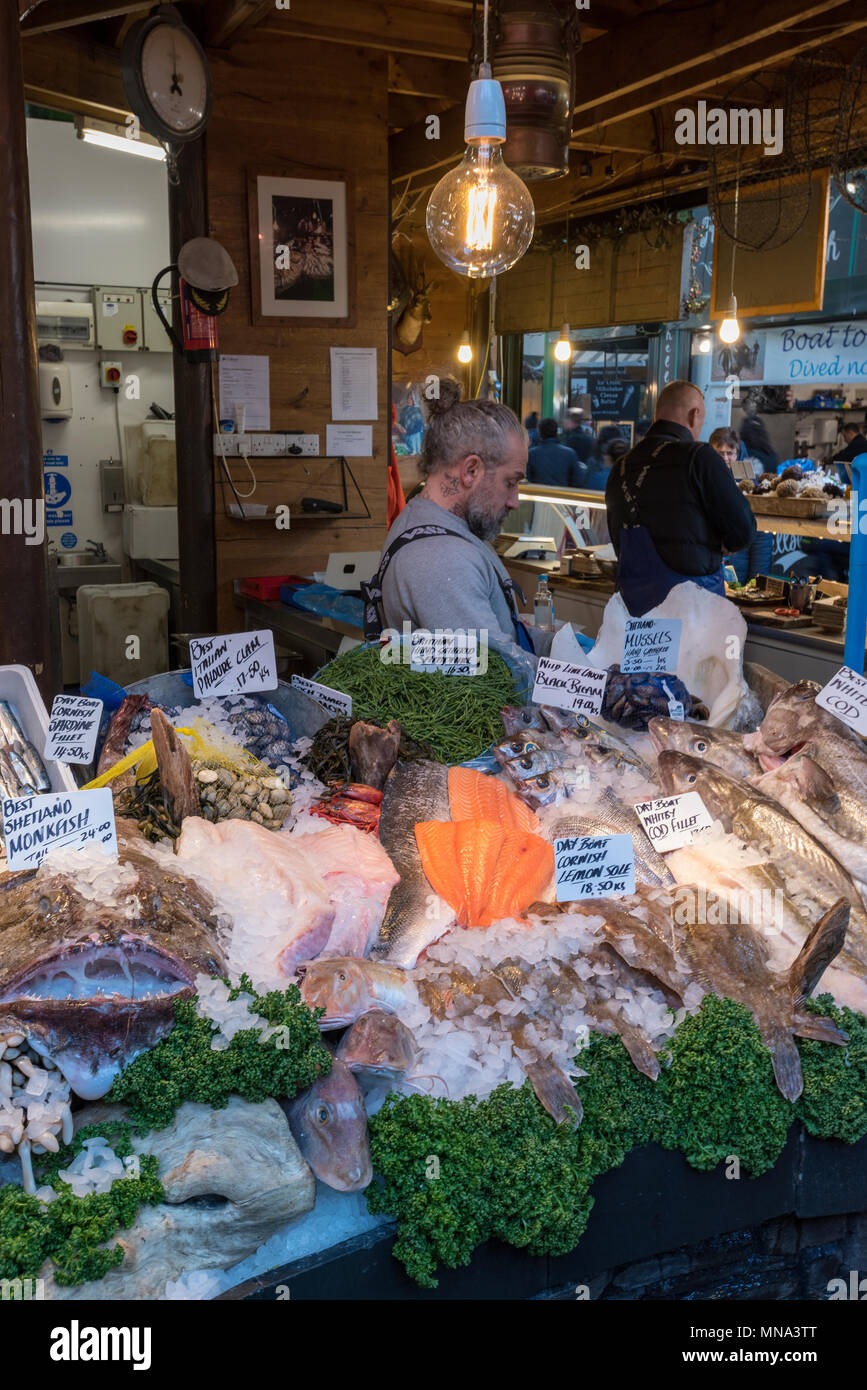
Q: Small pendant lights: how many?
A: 3